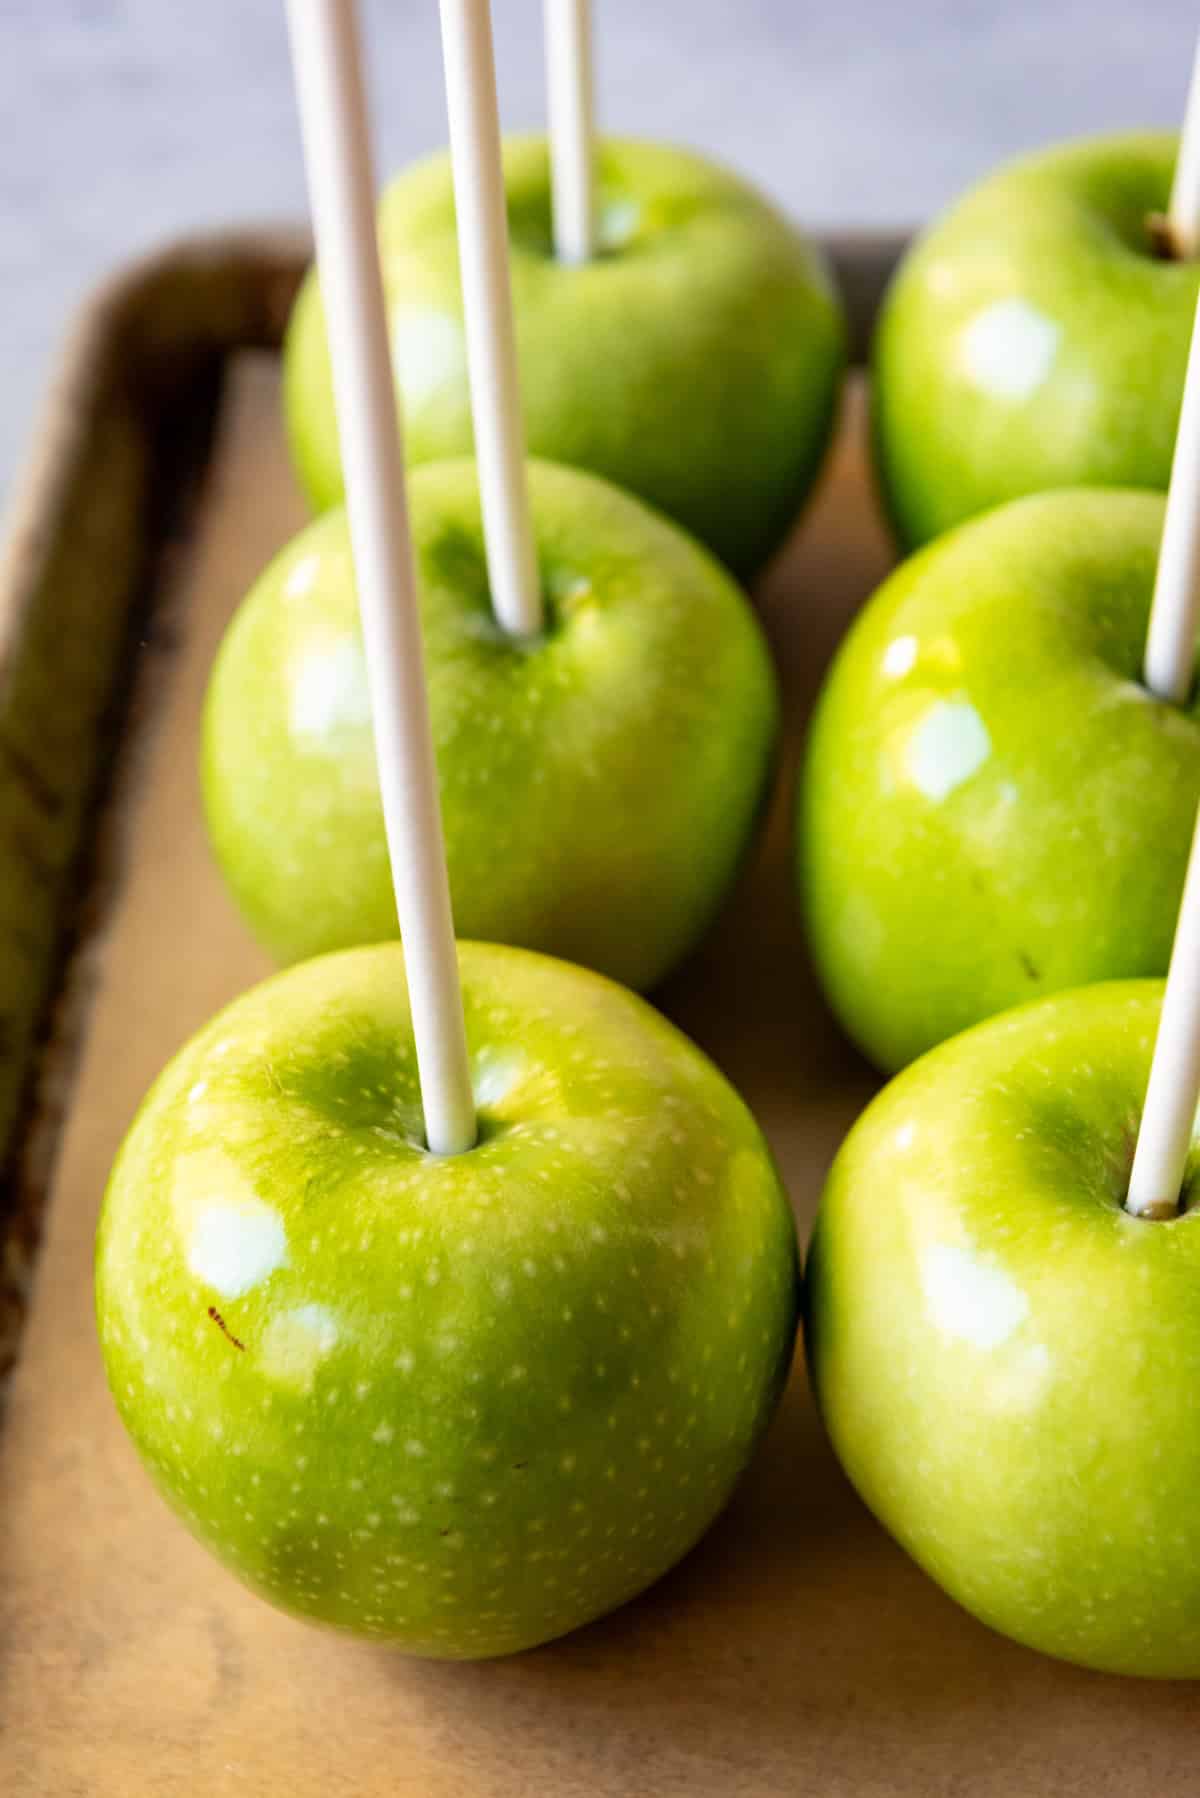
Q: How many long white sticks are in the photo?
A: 6